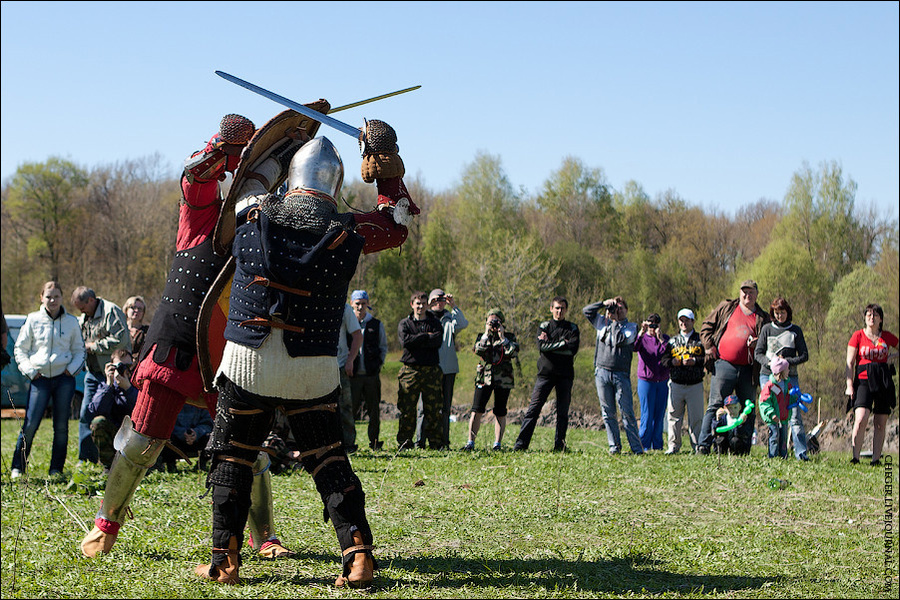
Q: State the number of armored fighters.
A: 2